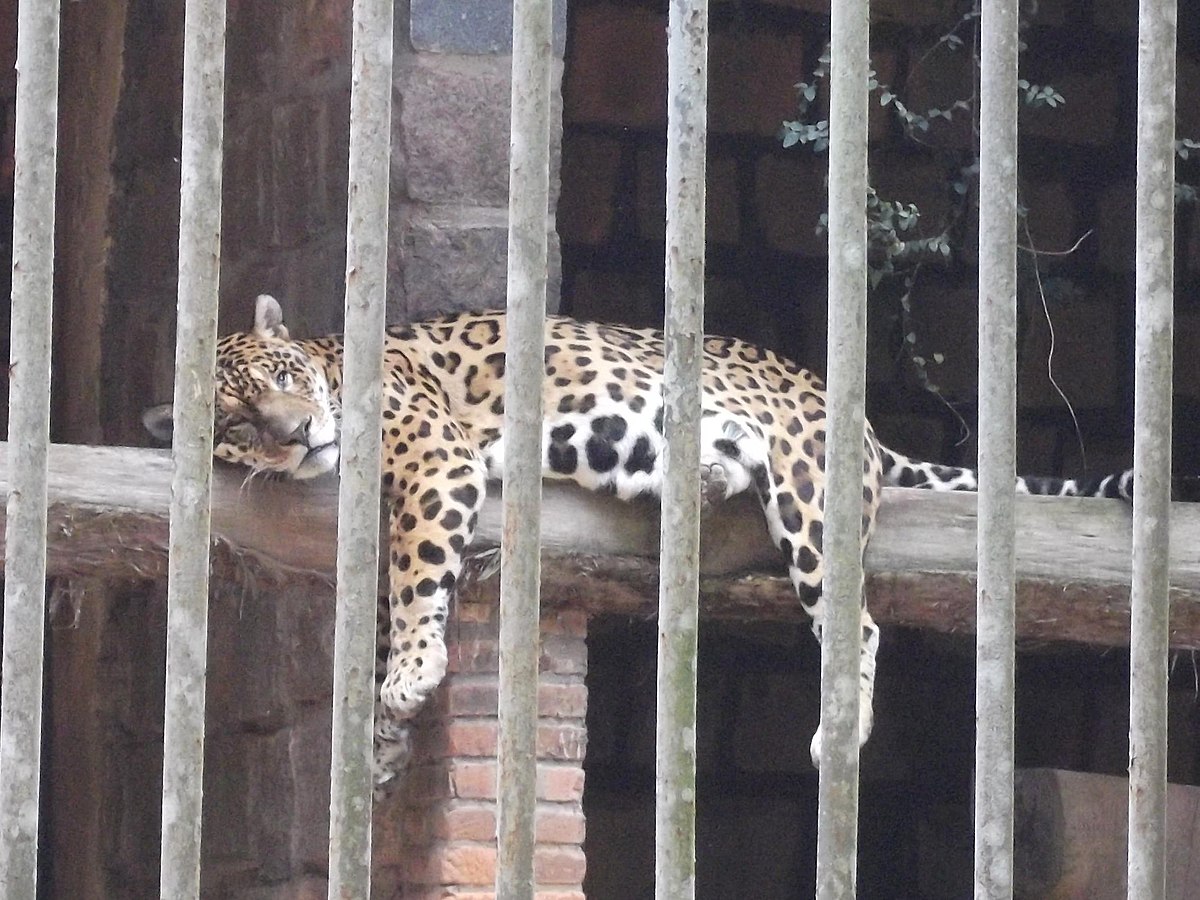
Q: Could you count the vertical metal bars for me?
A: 8